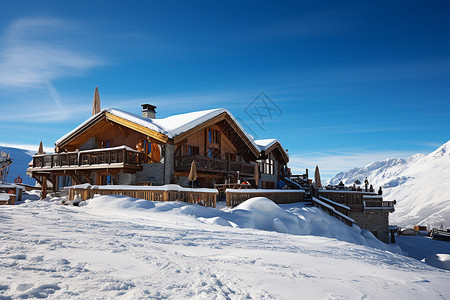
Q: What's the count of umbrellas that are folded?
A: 5